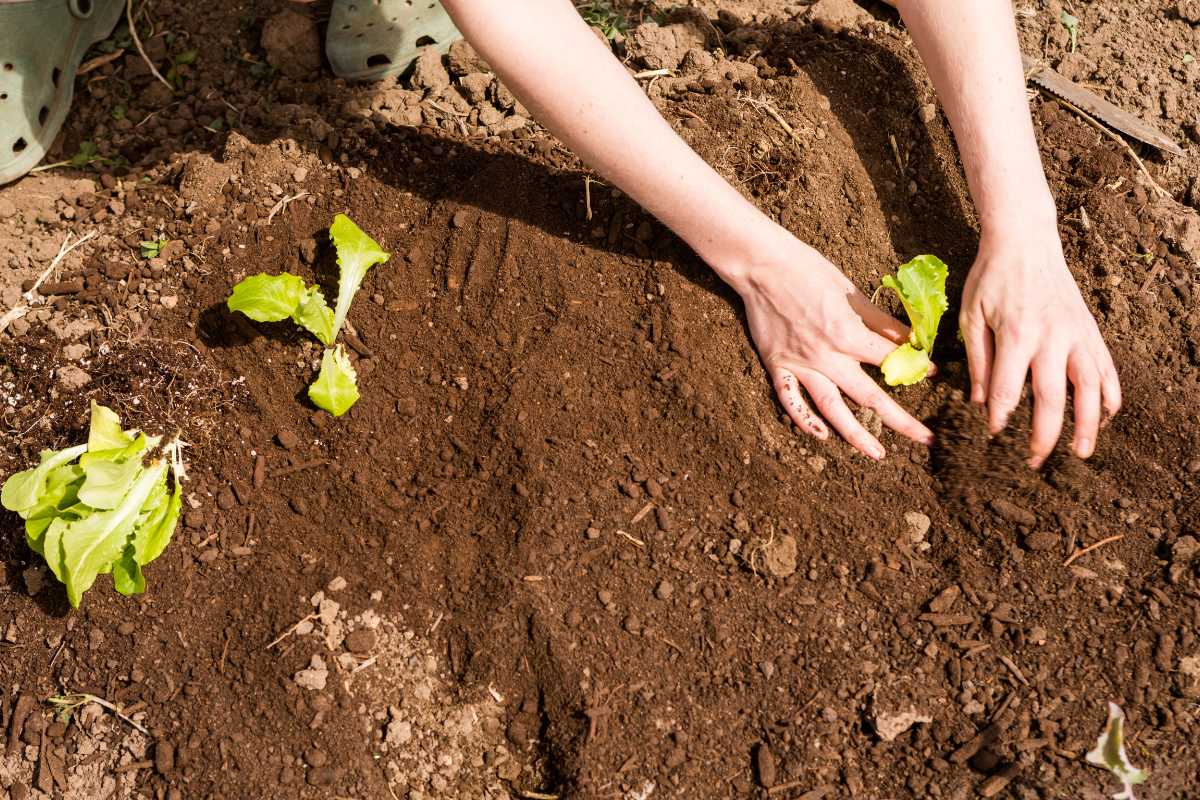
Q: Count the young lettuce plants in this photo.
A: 3